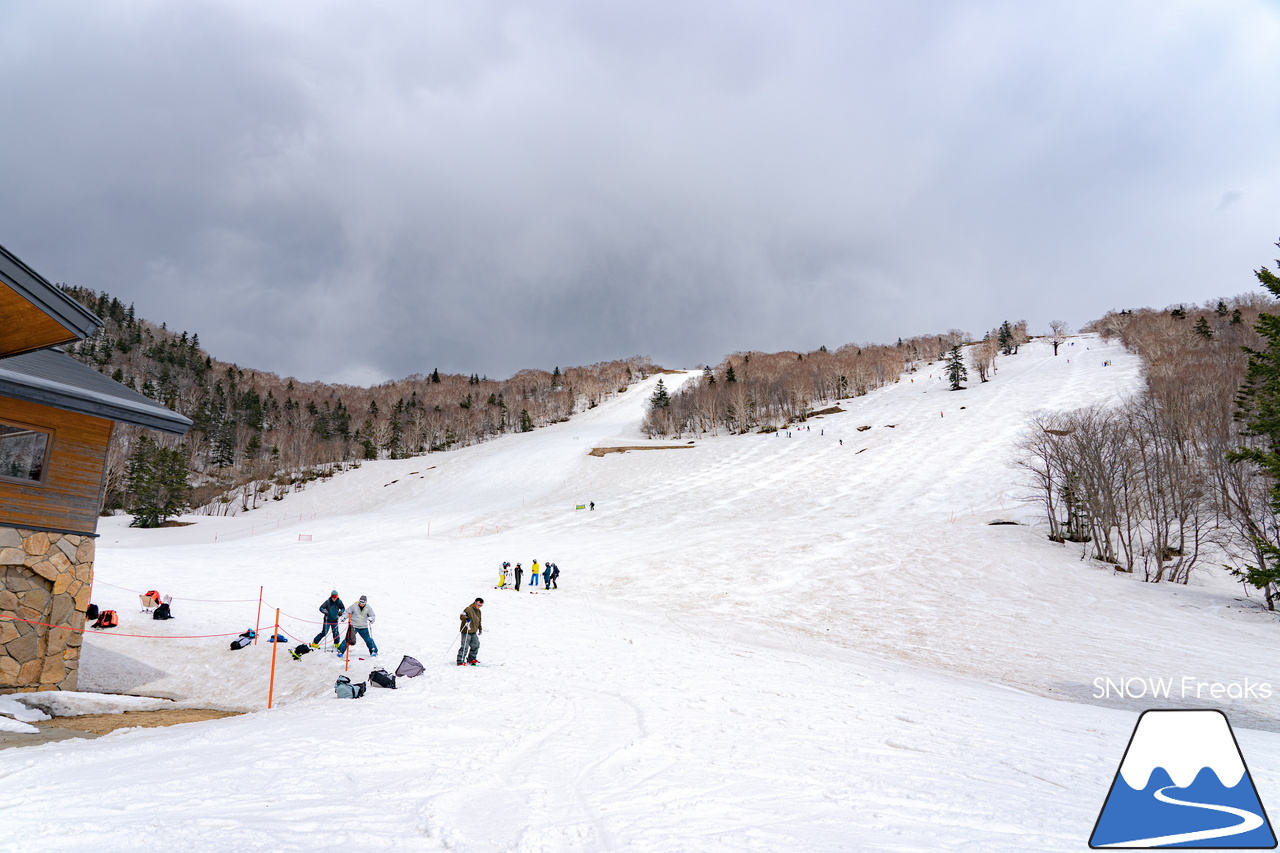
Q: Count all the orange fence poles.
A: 3